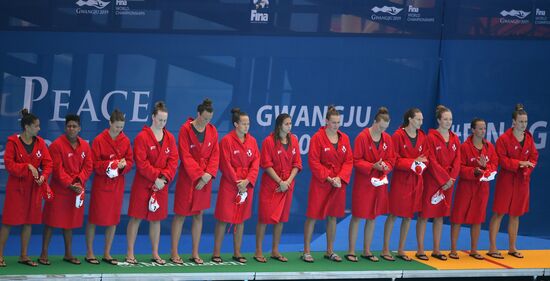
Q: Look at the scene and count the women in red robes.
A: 13